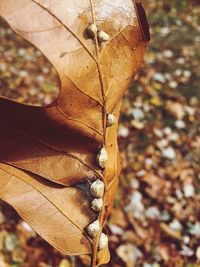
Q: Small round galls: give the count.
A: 8